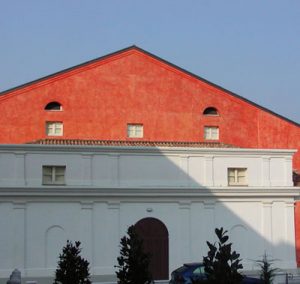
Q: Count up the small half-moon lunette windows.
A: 2